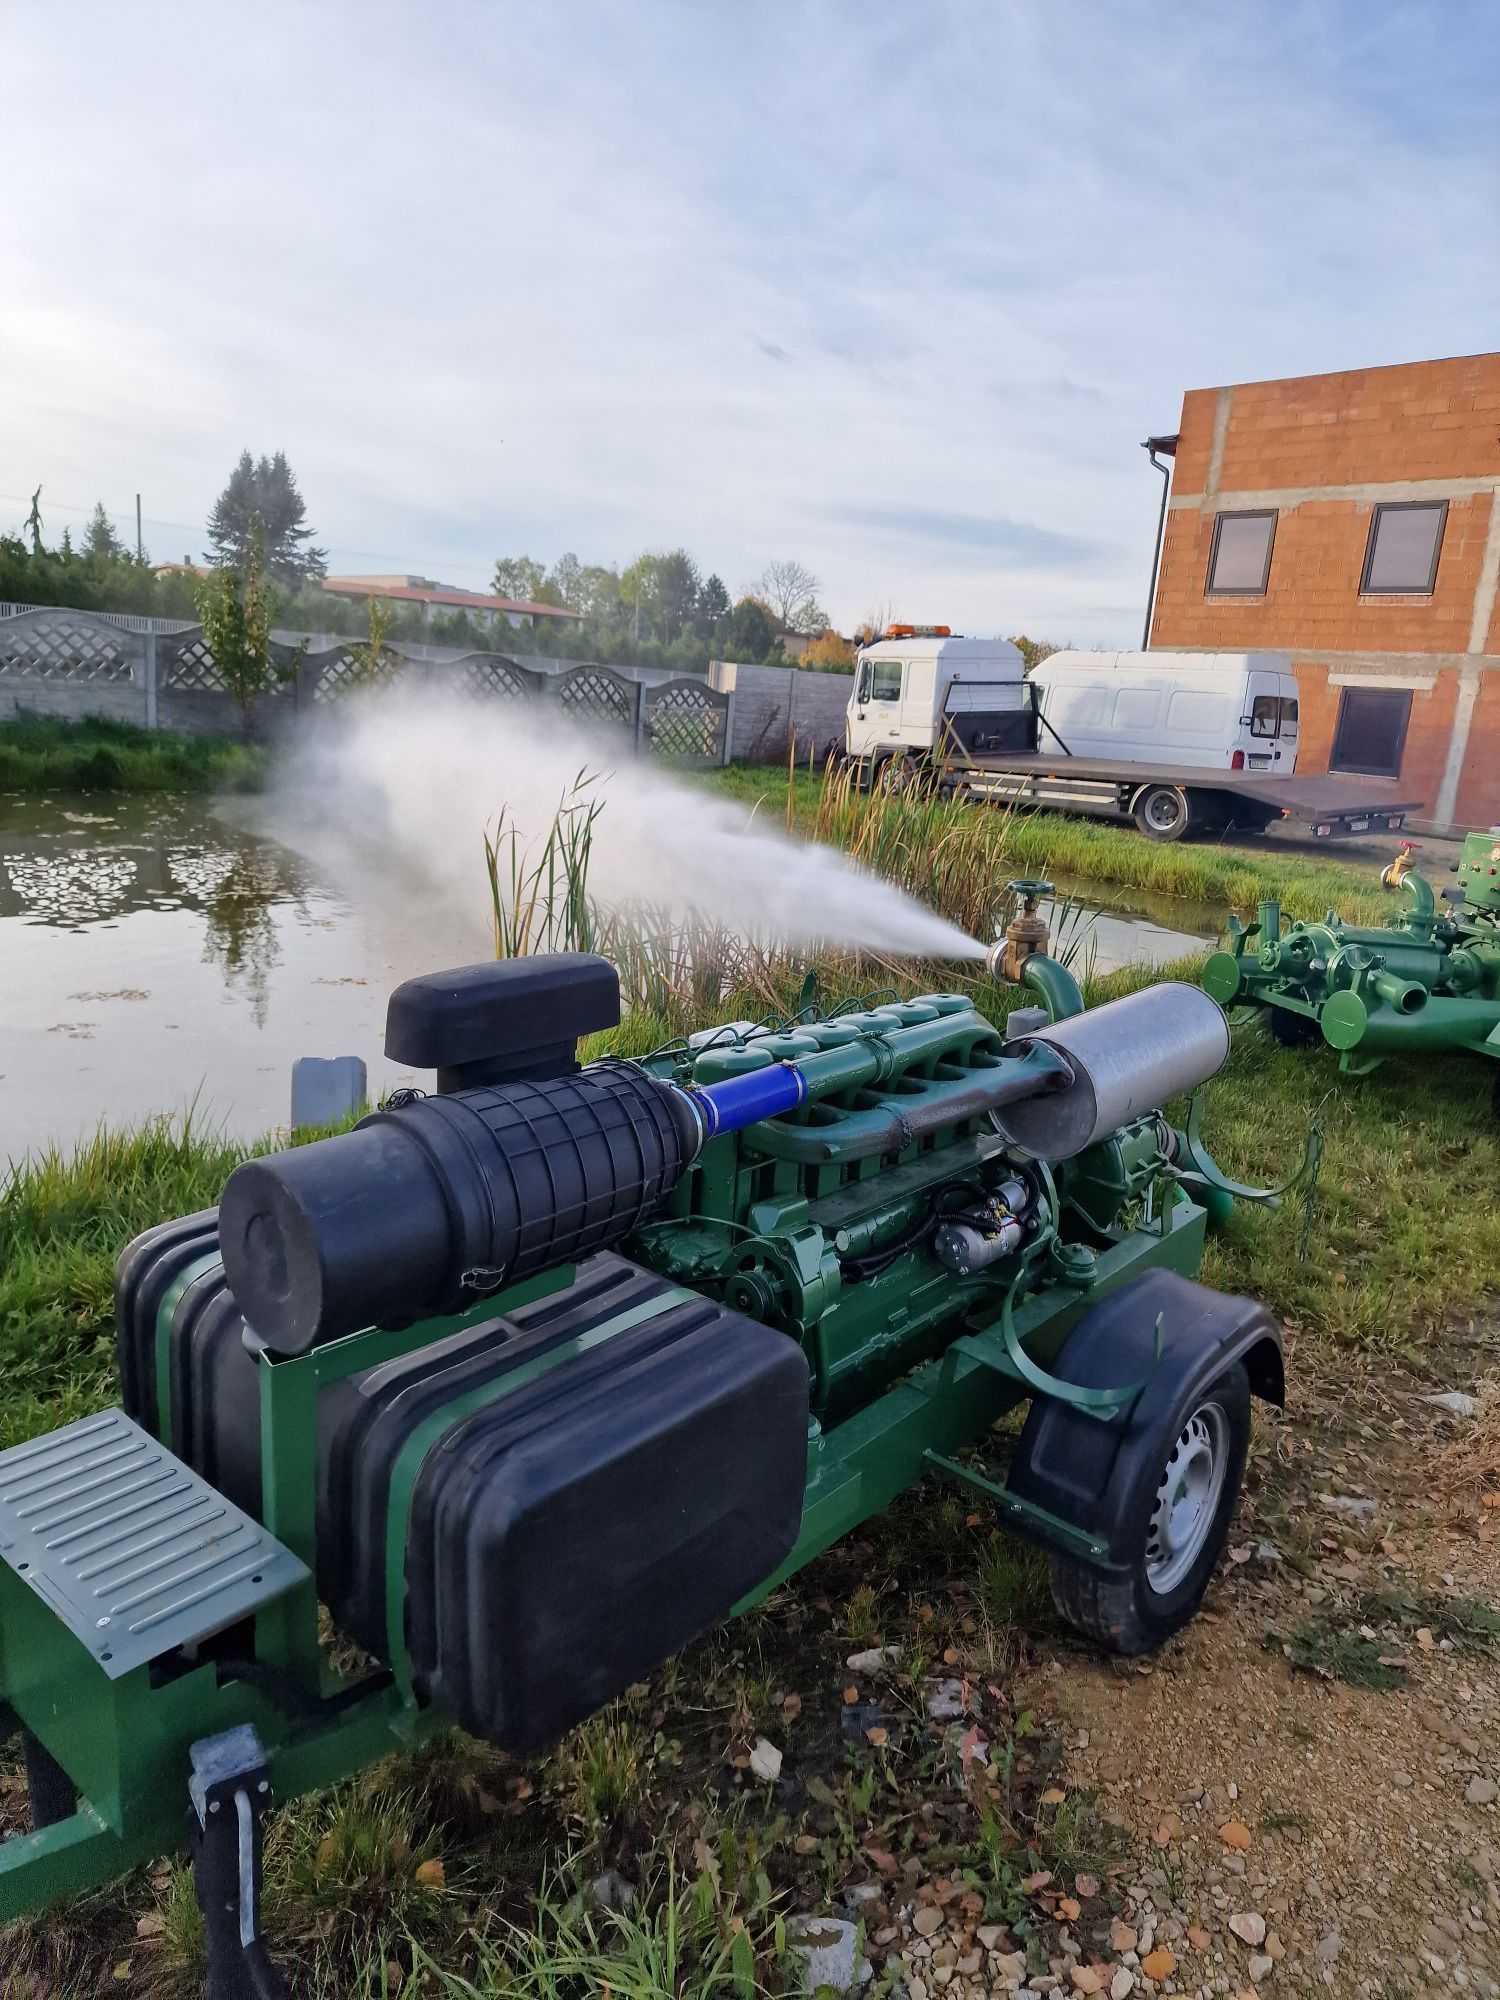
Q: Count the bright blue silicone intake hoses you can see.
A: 1